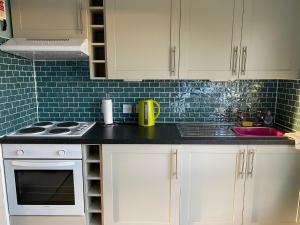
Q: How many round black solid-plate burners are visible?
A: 4